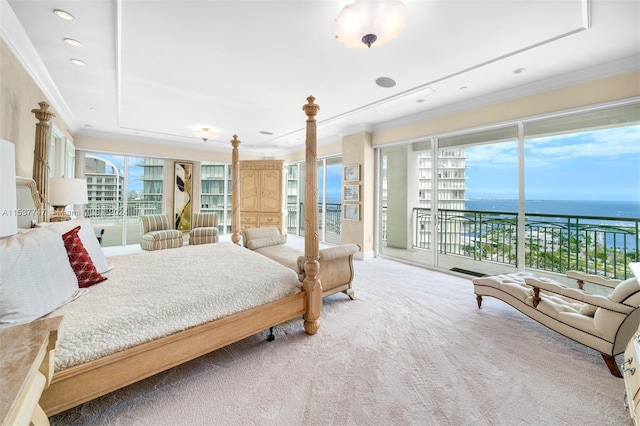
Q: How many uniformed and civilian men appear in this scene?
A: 0